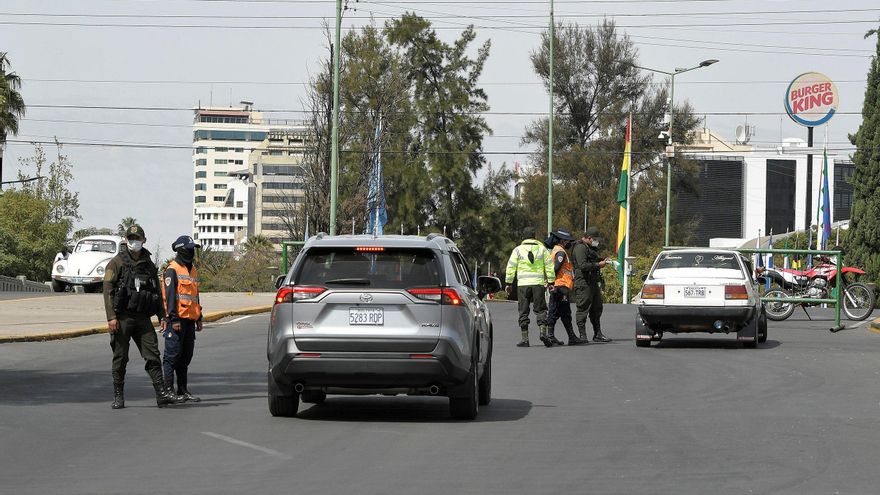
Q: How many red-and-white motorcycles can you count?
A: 1